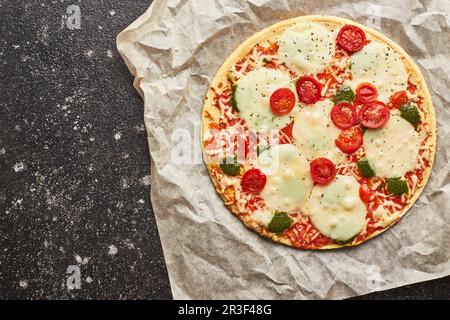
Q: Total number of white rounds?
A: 7